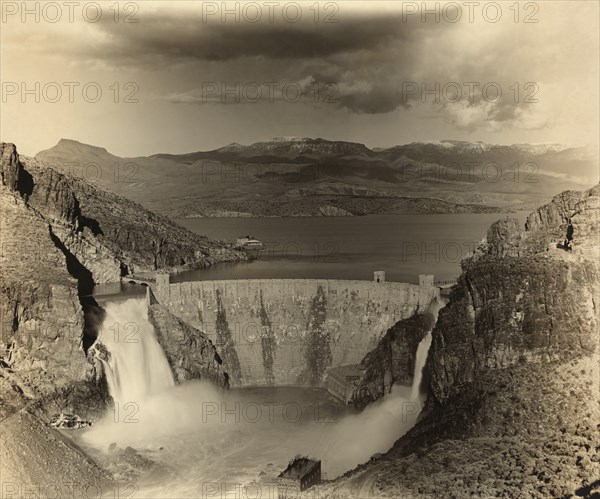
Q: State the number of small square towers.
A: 3